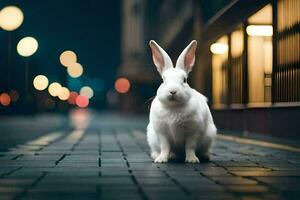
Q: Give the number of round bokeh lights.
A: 12